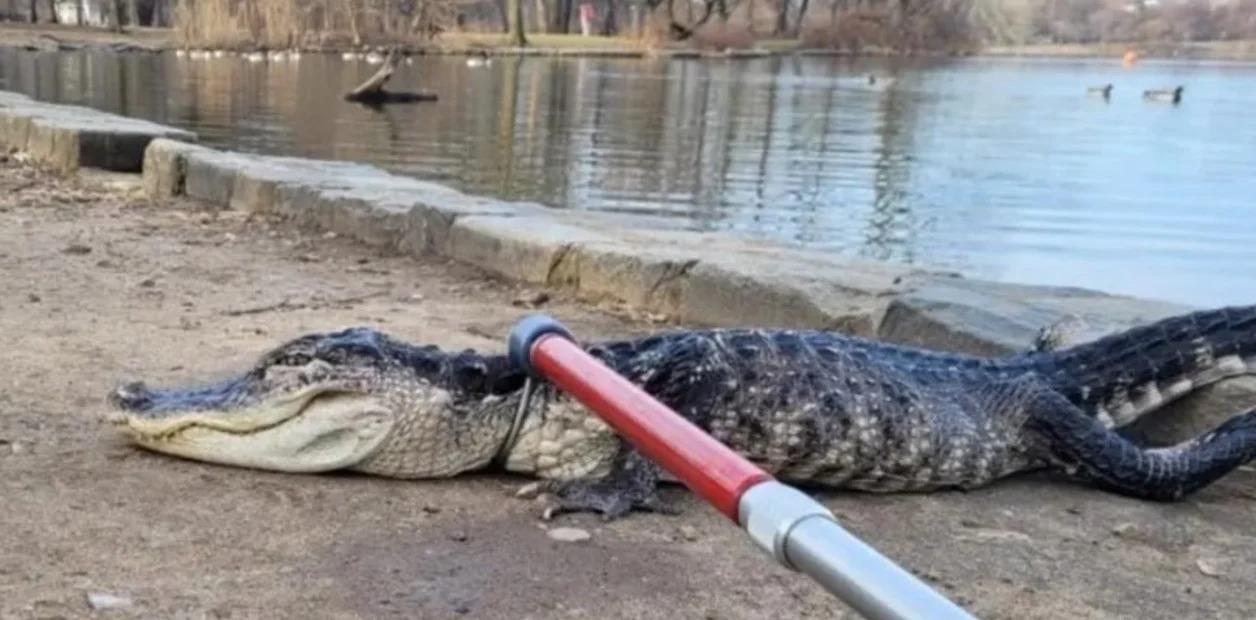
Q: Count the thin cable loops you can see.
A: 1